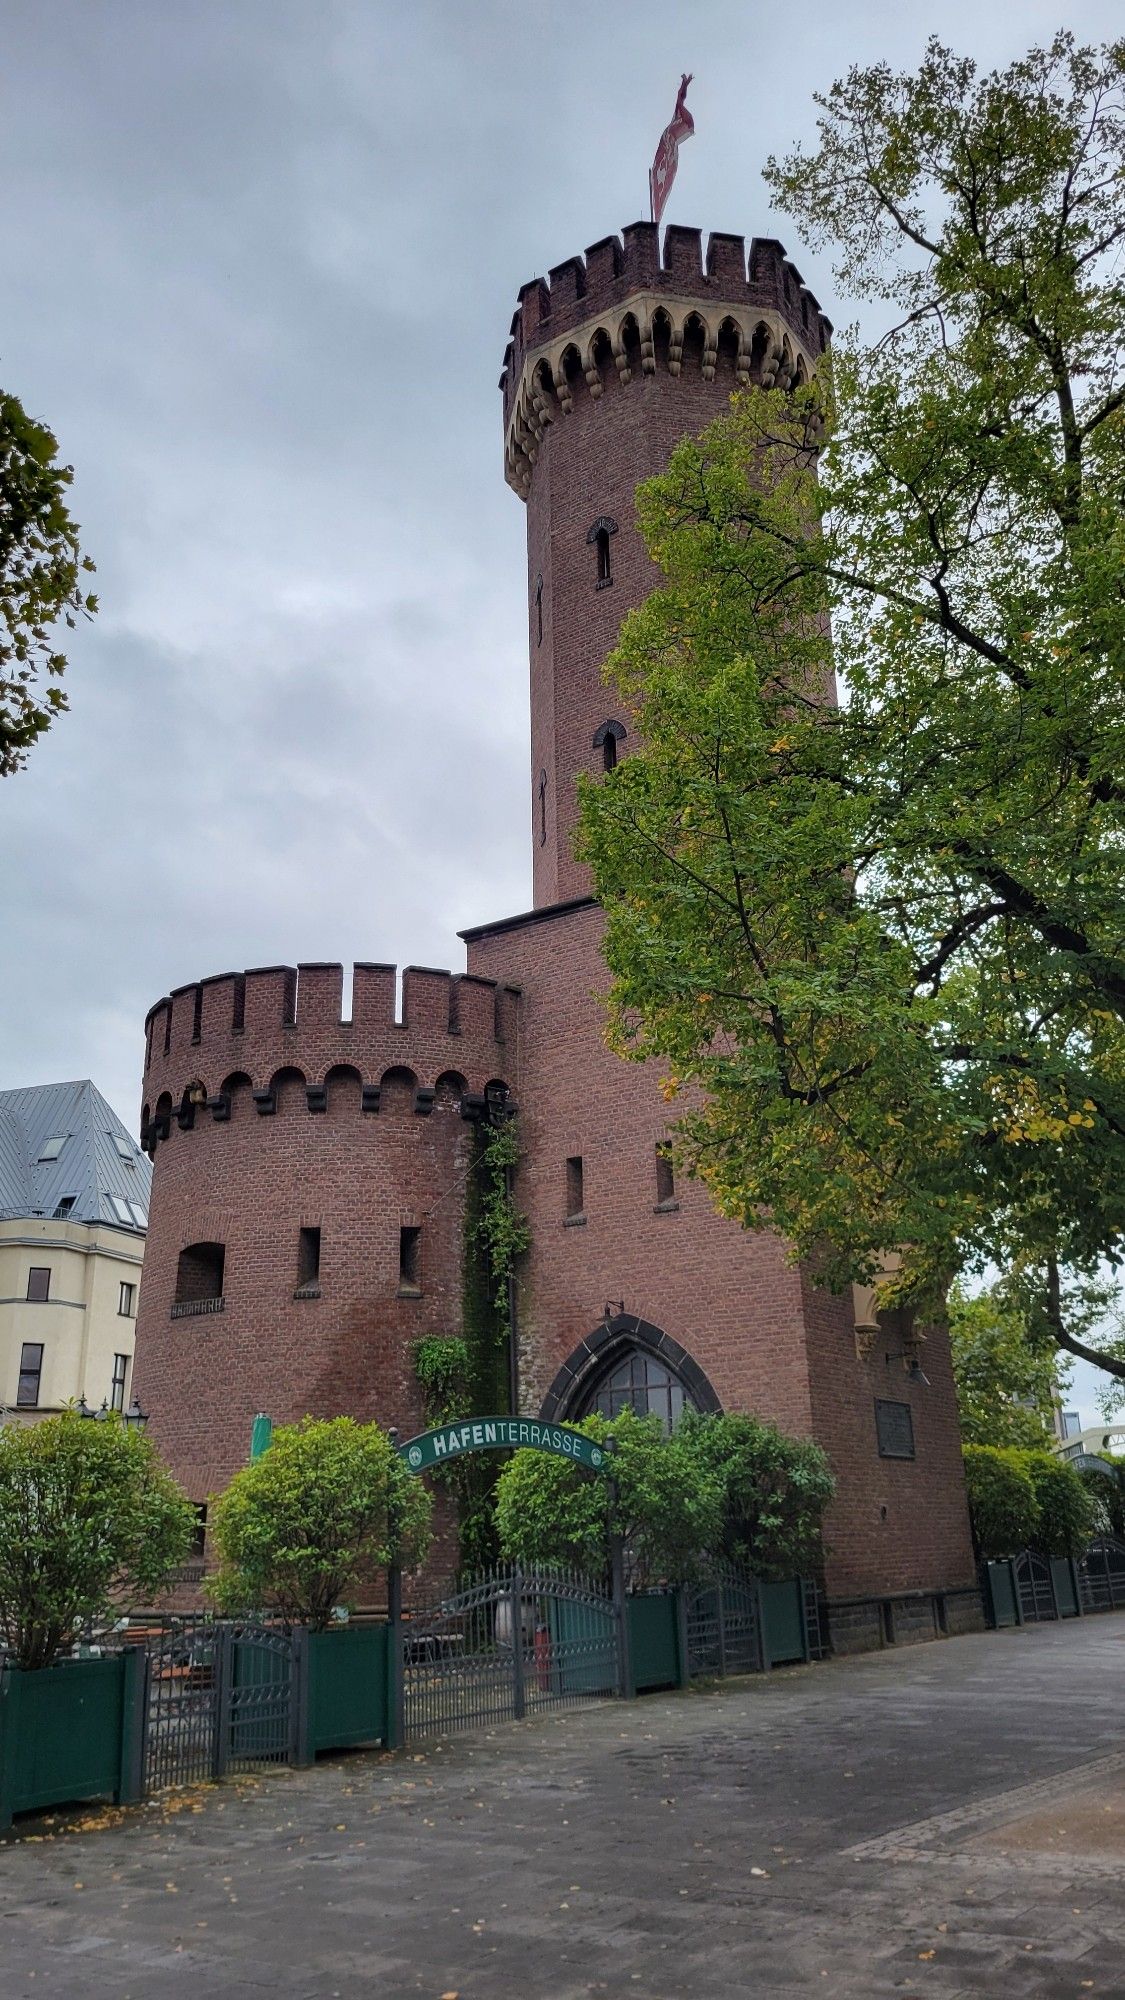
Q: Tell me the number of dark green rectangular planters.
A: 6